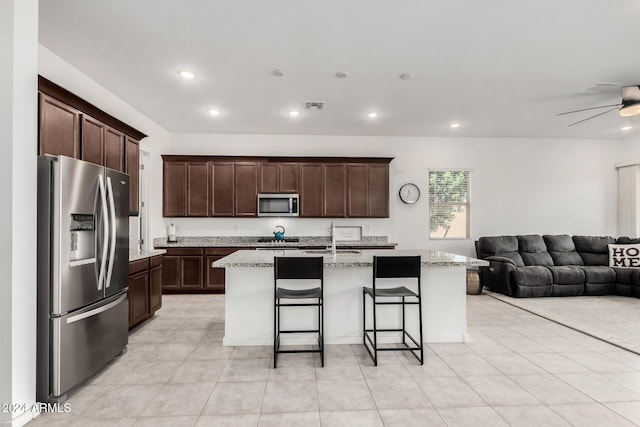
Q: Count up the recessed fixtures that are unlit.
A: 3